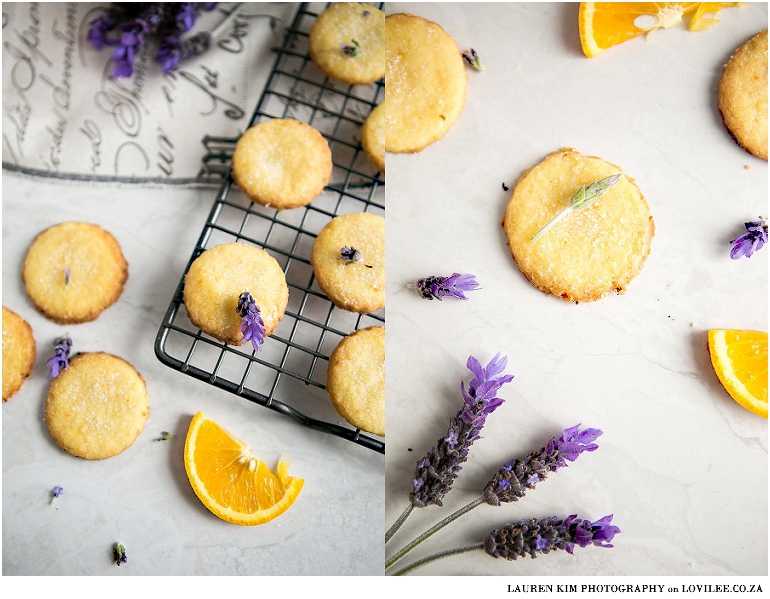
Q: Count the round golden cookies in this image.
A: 12